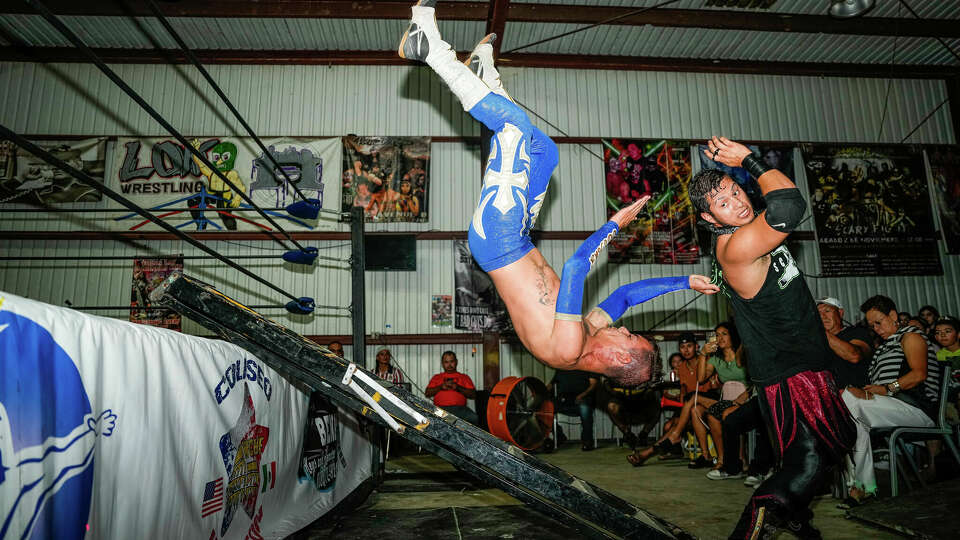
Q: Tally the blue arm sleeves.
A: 2